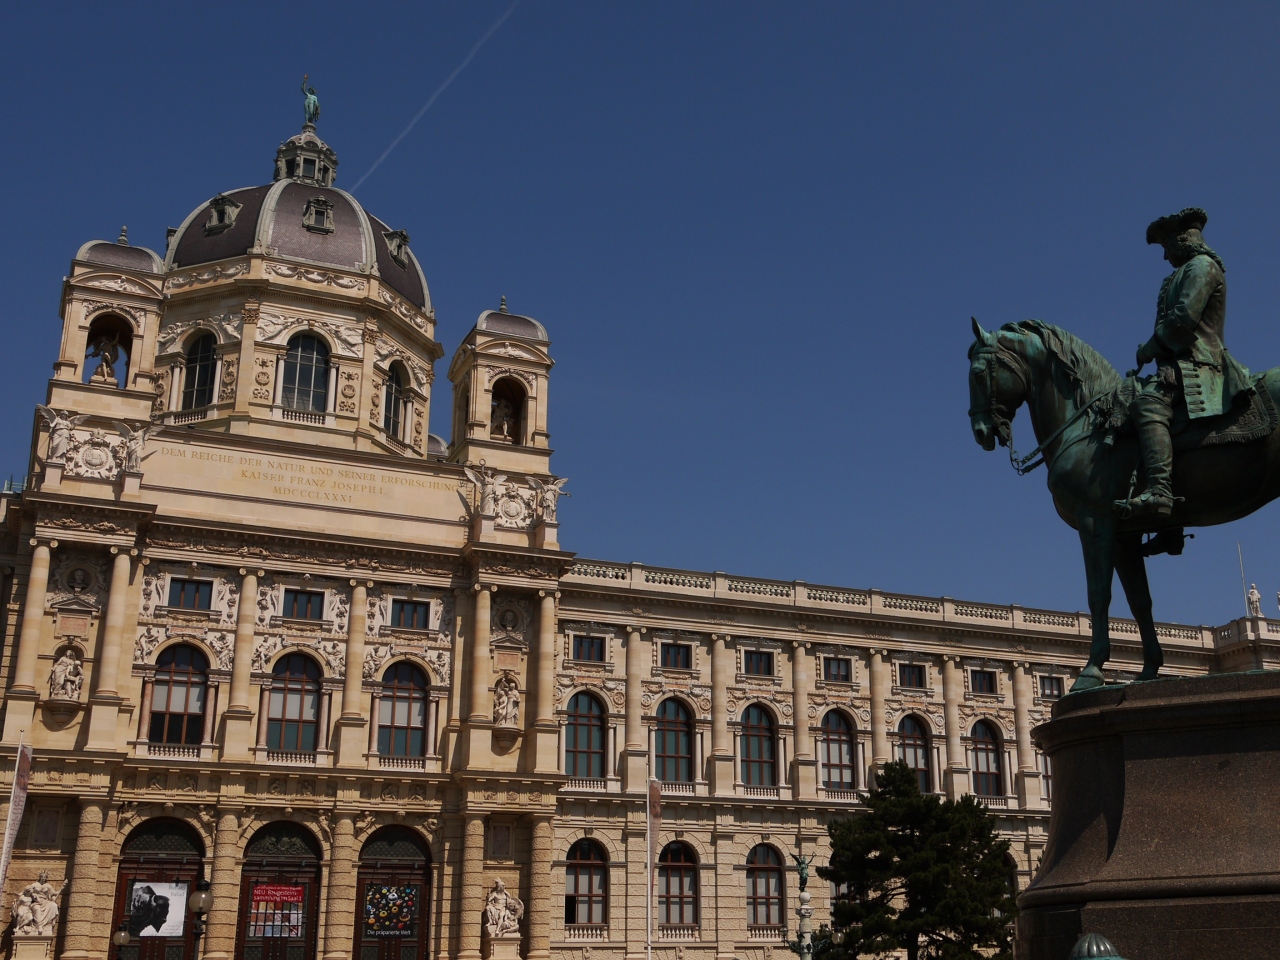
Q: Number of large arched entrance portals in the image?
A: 3